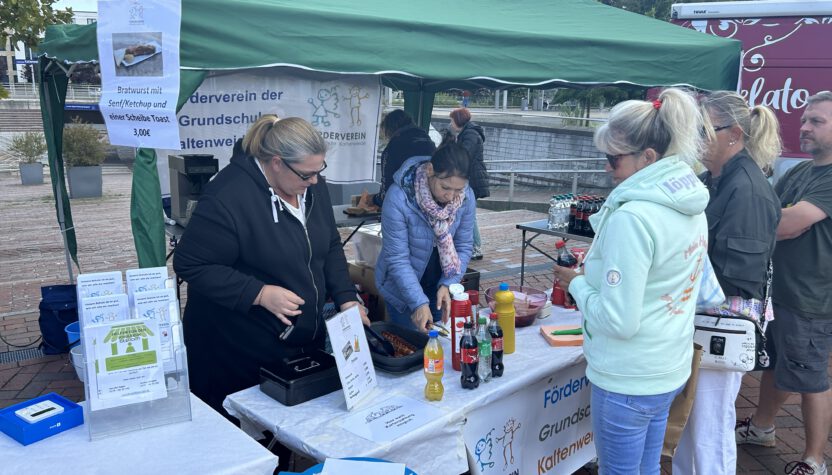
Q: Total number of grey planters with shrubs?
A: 2